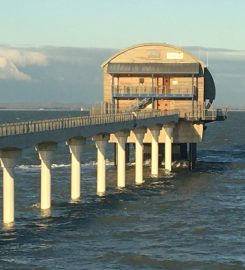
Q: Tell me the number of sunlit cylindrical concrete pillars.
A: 8